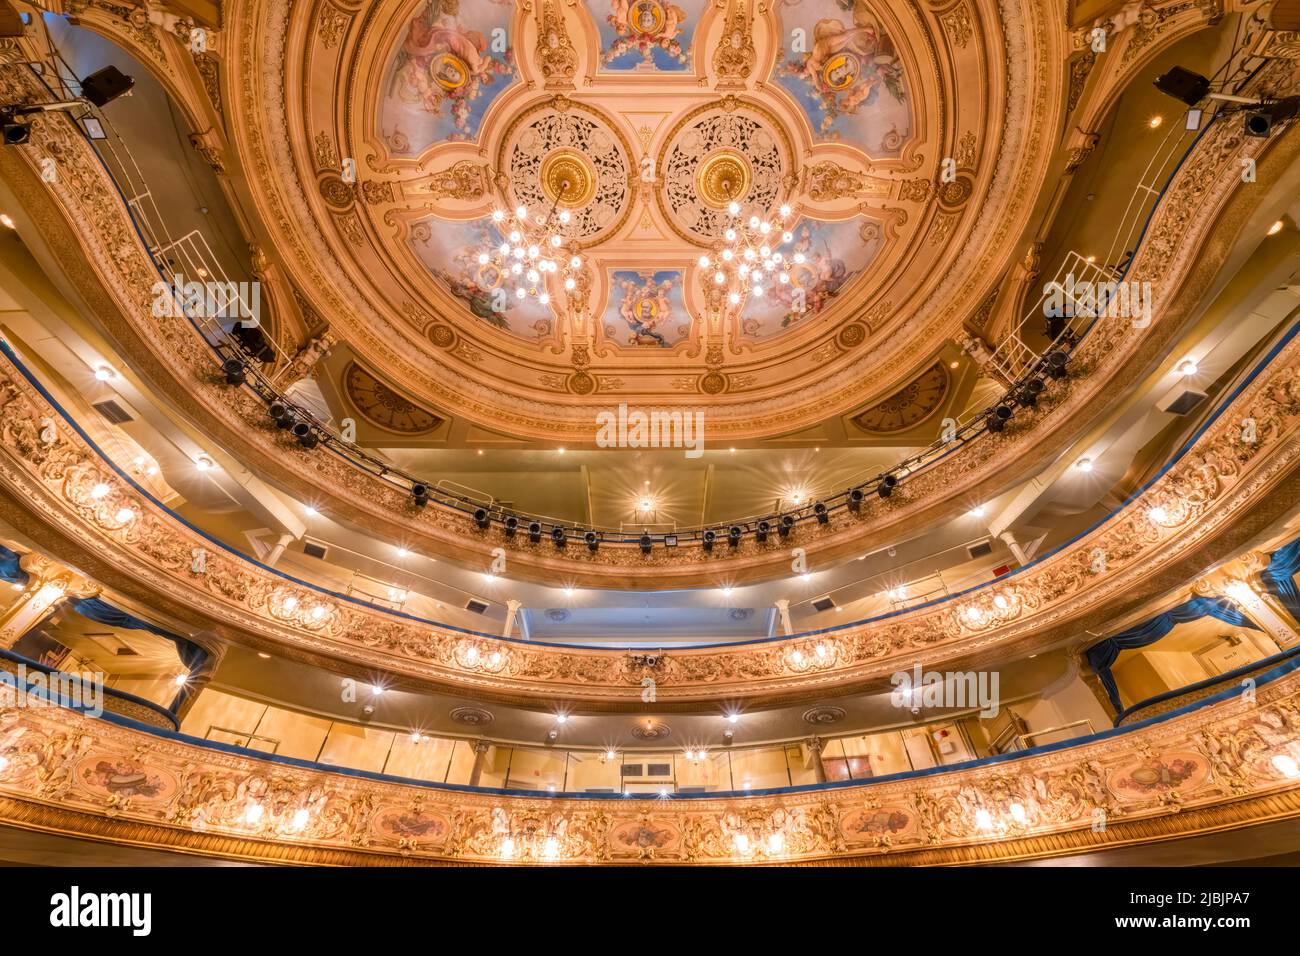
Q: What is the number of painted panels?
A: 11